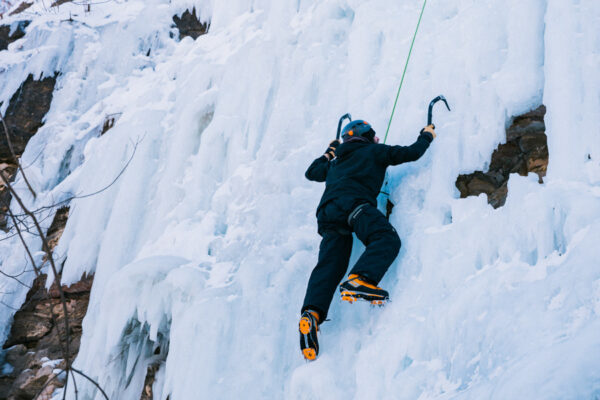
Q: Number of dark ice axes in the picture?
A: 2